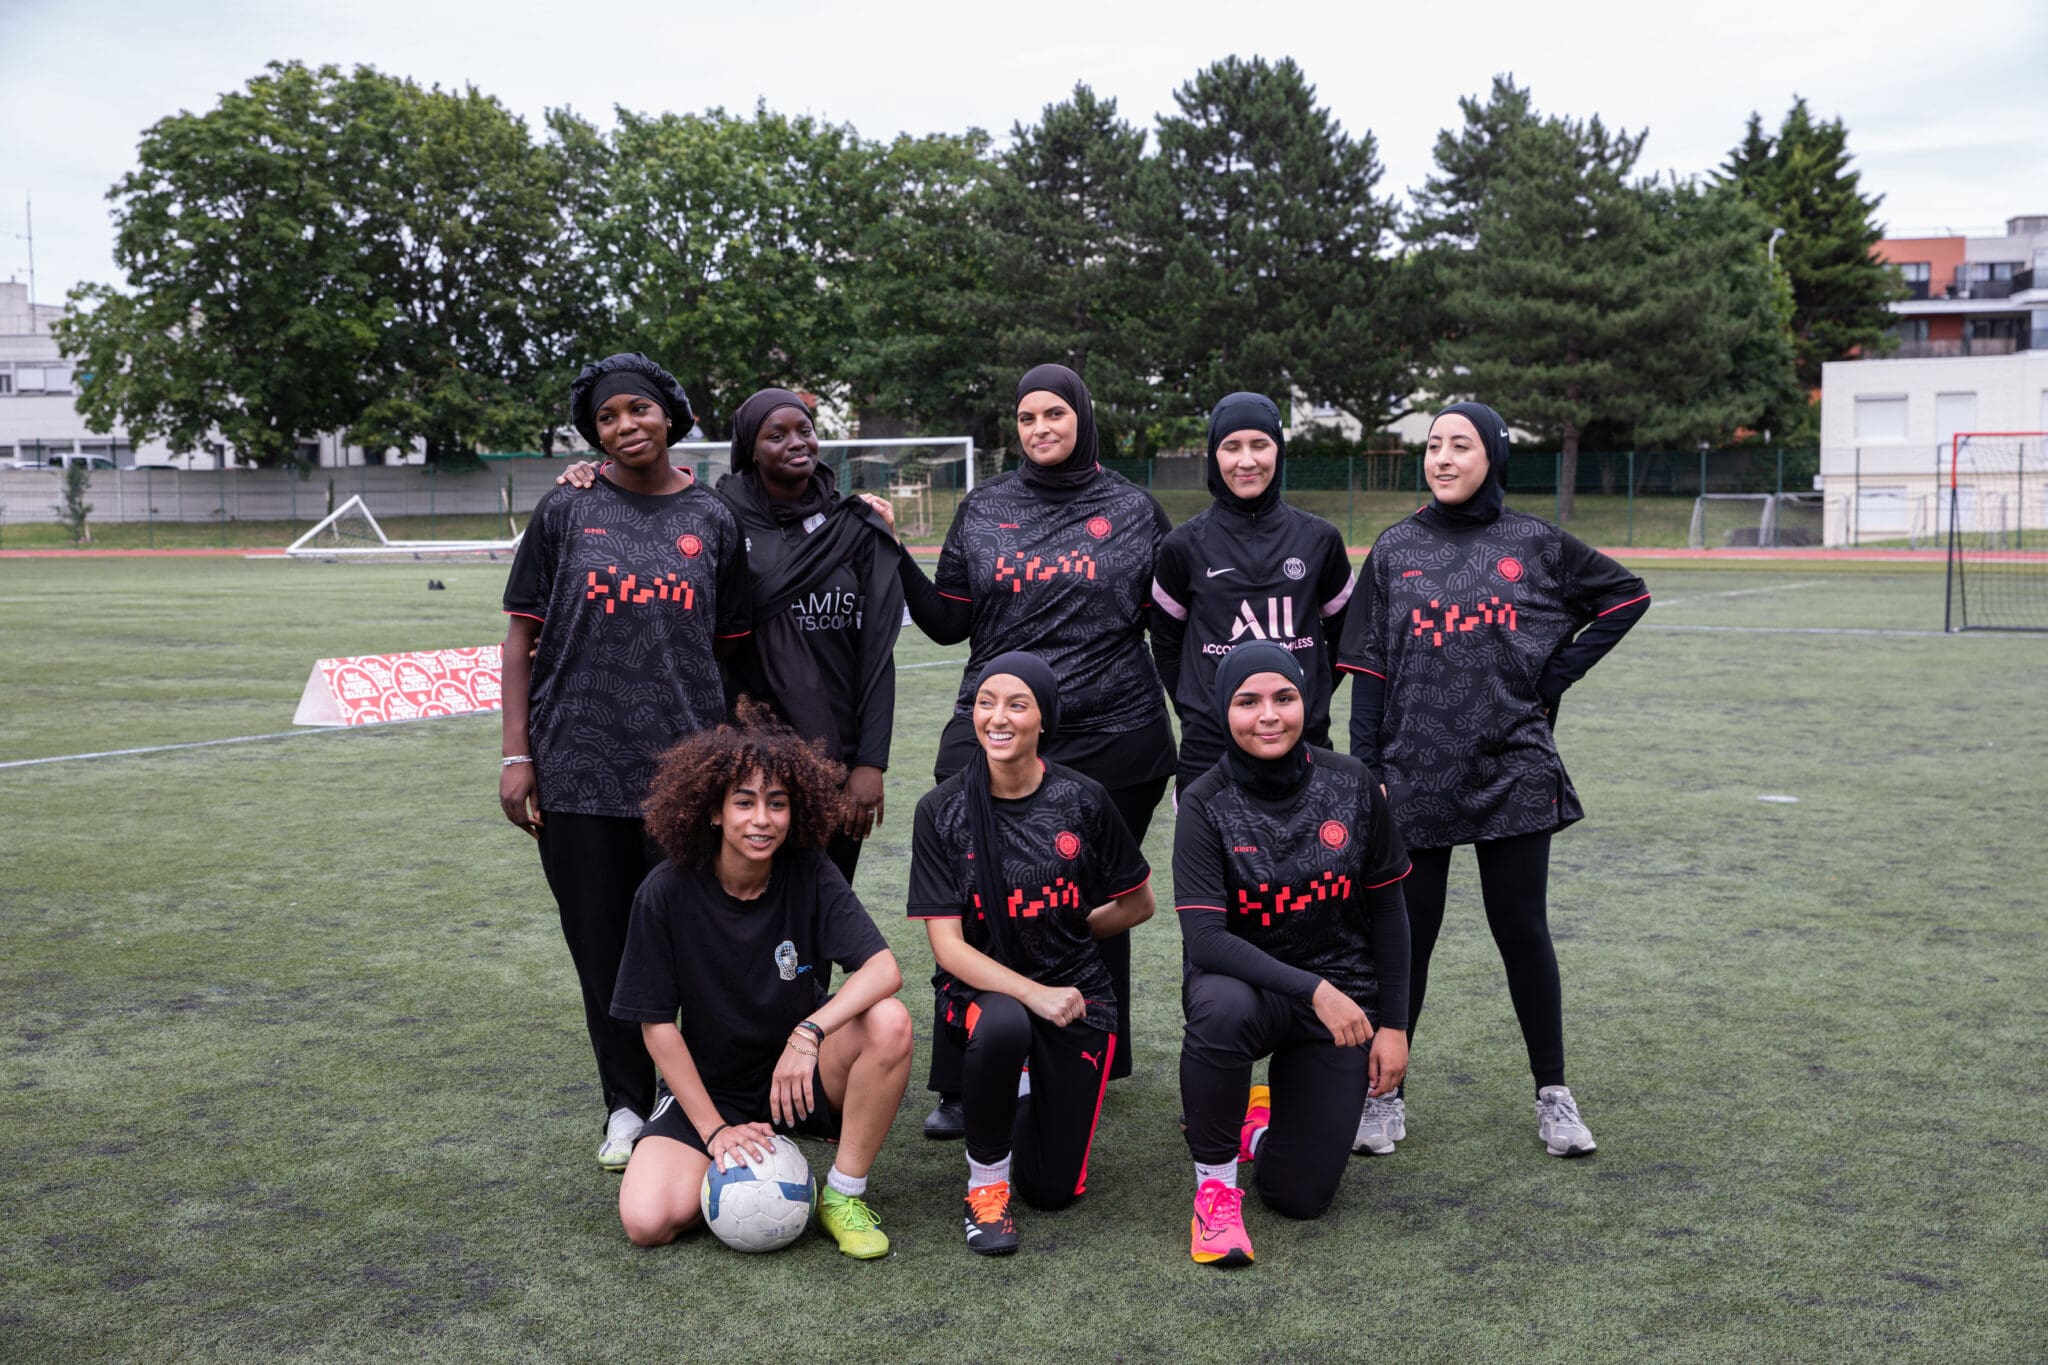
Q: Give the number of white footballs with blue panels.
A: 1